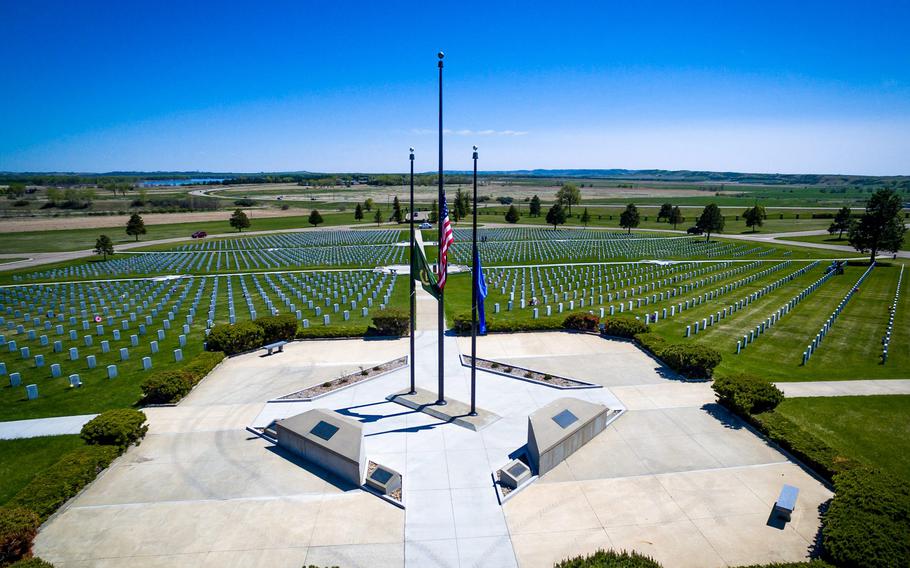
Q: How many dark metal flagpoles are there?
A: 3